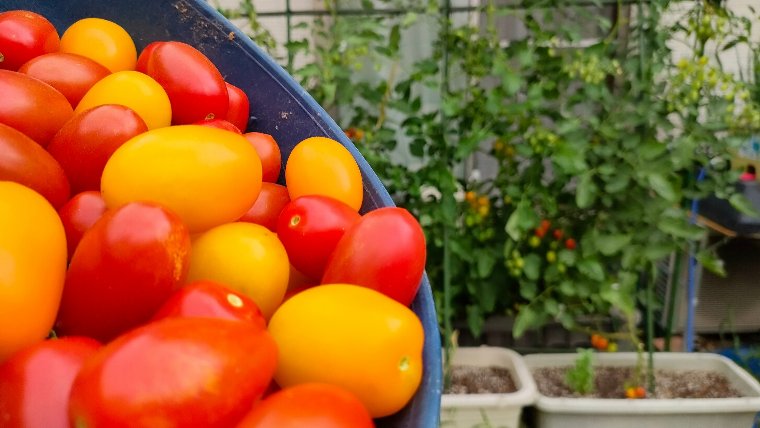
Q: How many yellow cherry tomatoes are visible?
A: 7